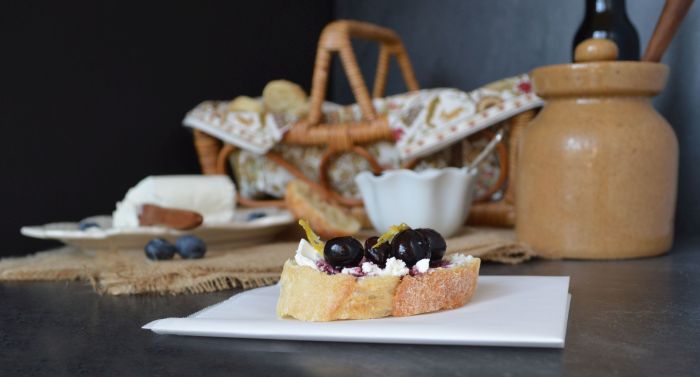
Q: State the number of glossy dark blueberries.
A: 4